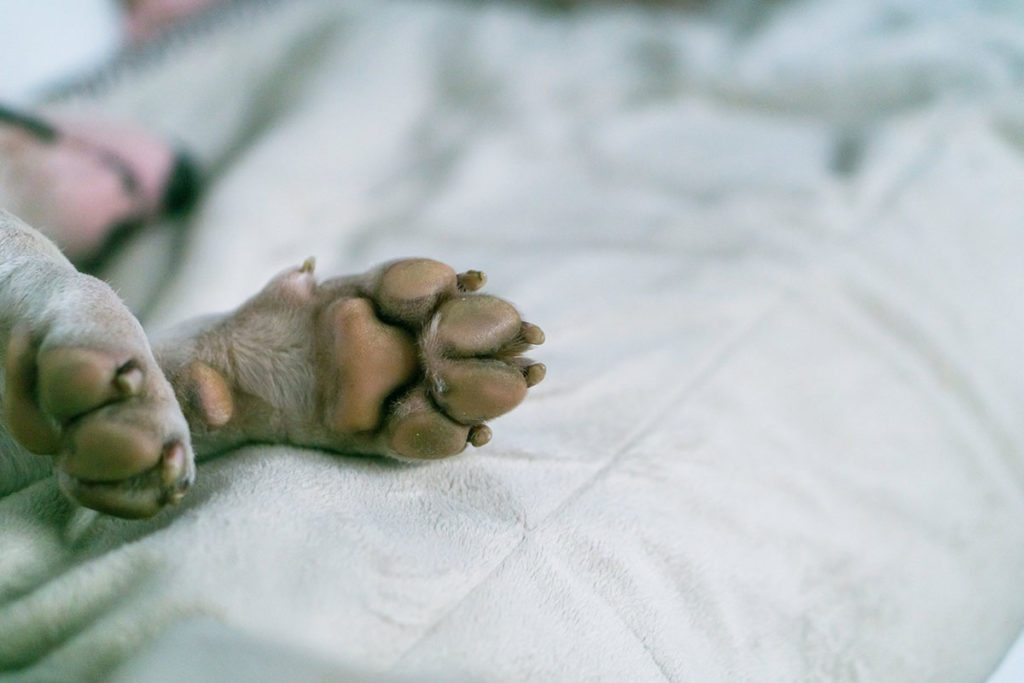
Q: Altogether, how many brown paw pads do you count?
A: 10